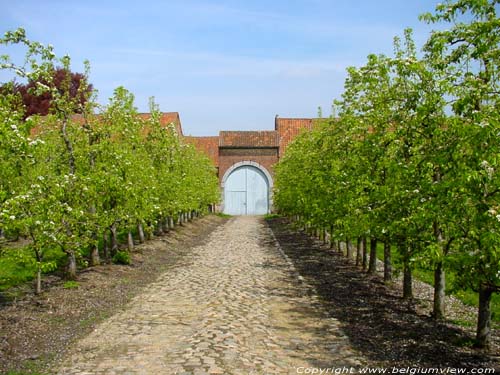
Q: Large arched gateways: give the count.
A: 1